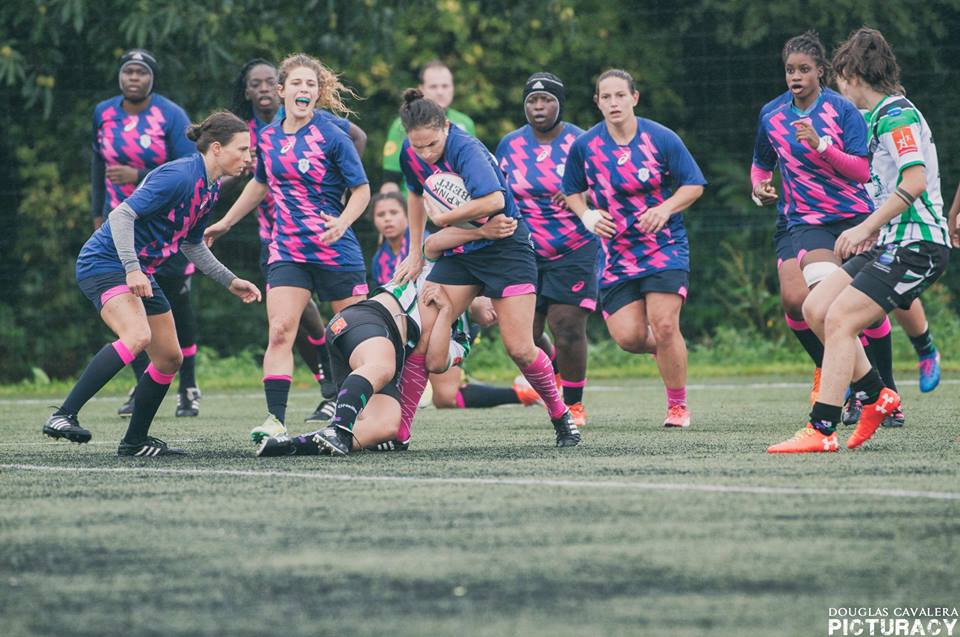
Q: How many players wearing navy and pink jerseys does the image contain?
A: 9